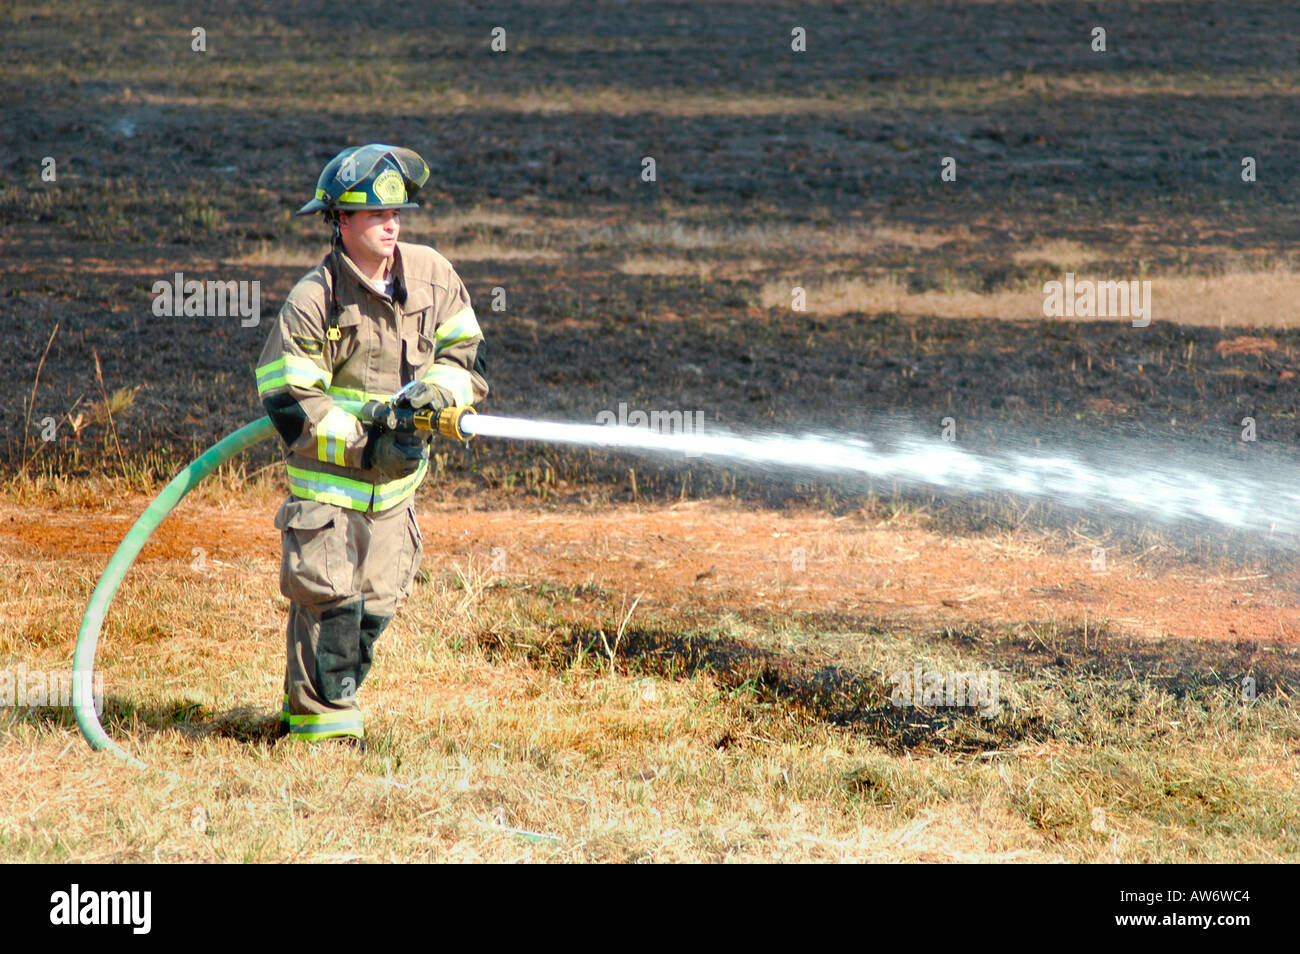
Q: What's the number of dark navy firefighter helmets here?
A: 1